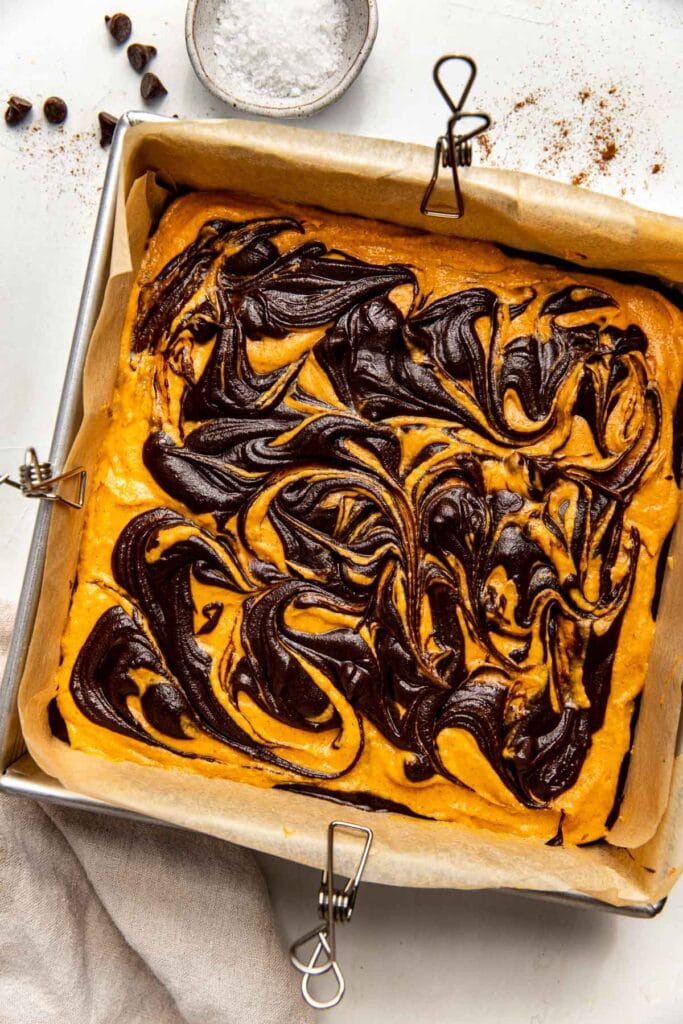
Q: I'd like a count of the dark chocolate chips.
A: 6